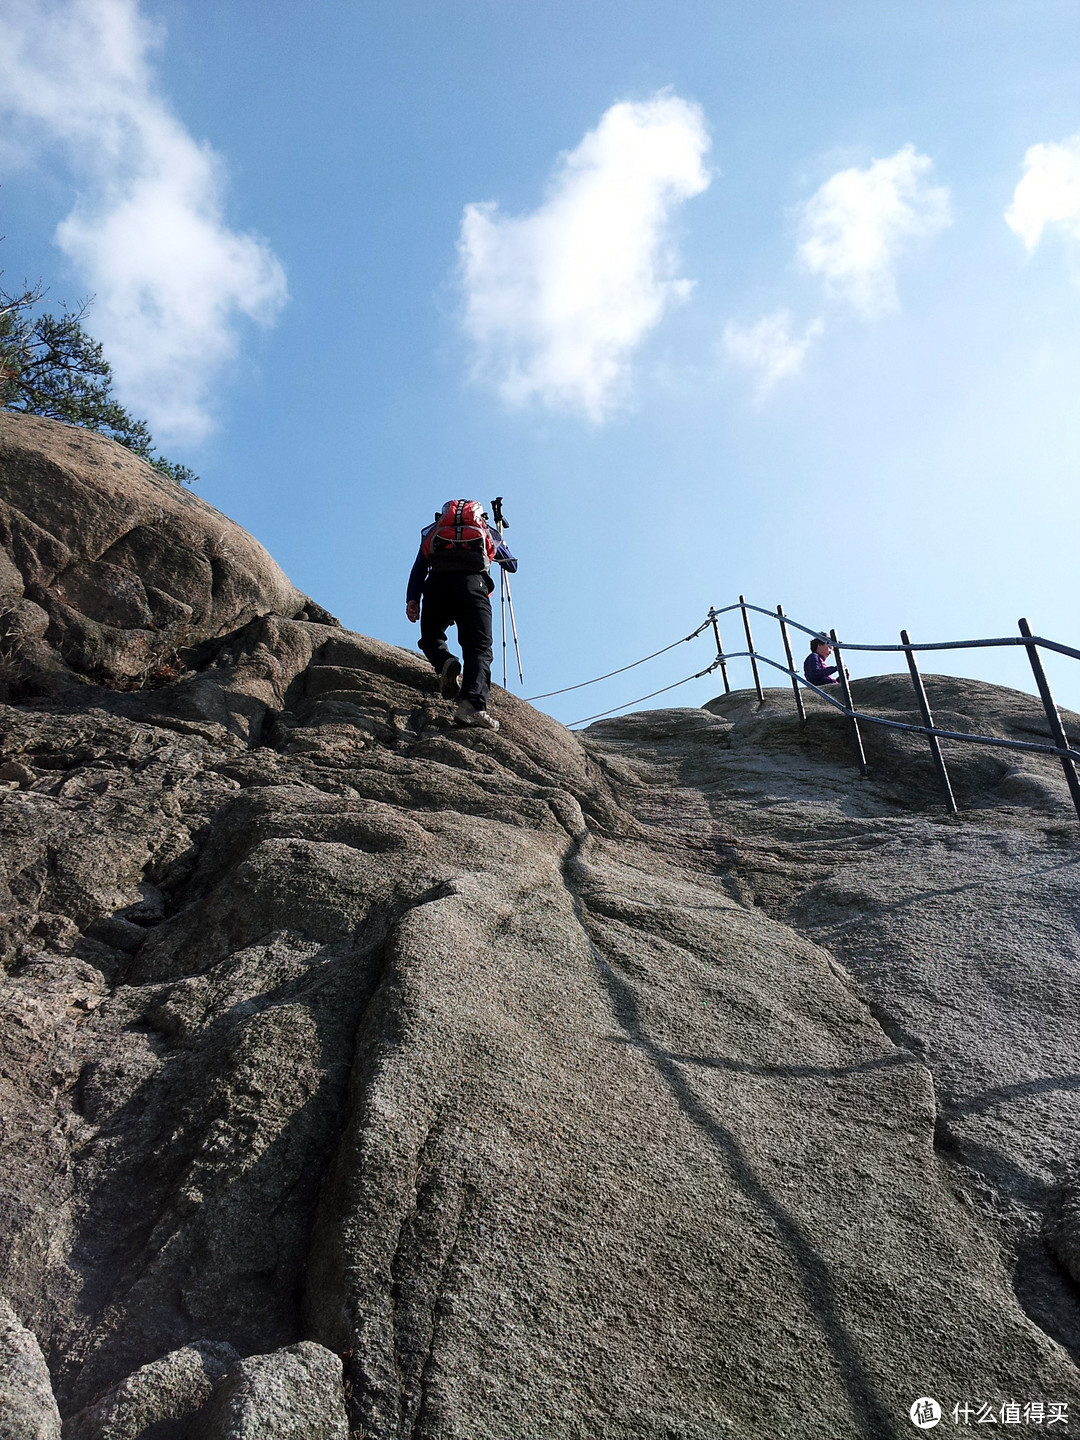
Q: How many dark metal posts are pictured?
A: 6